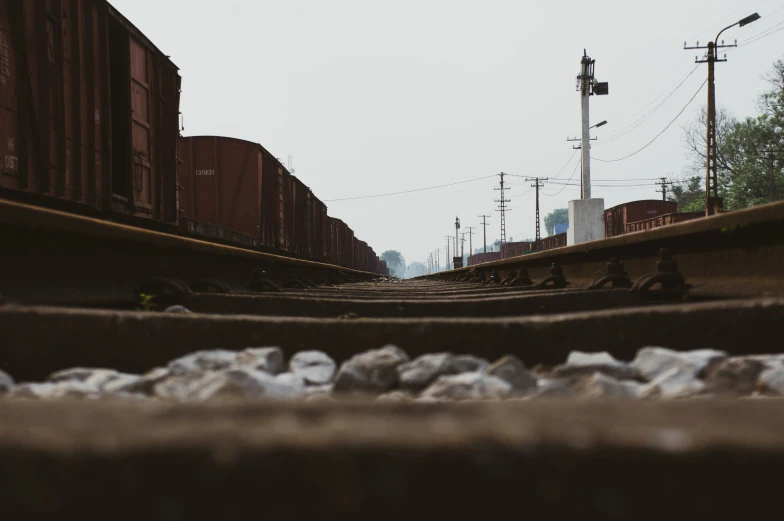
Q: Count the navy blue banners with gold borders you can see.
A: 0